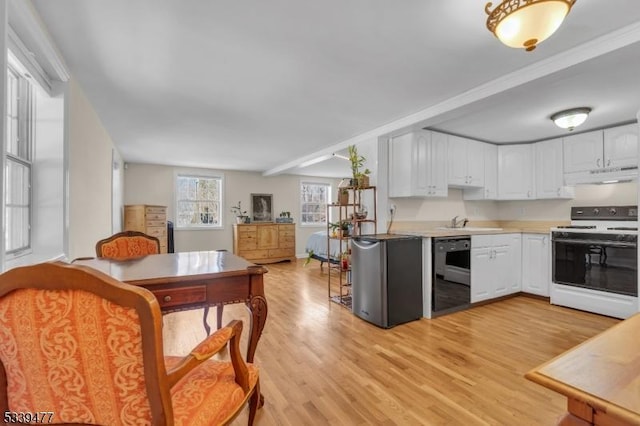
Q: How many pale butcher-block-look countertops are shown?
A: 1